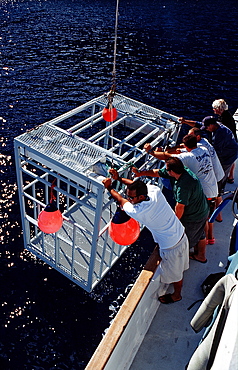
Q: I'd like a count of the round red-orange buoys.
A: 3